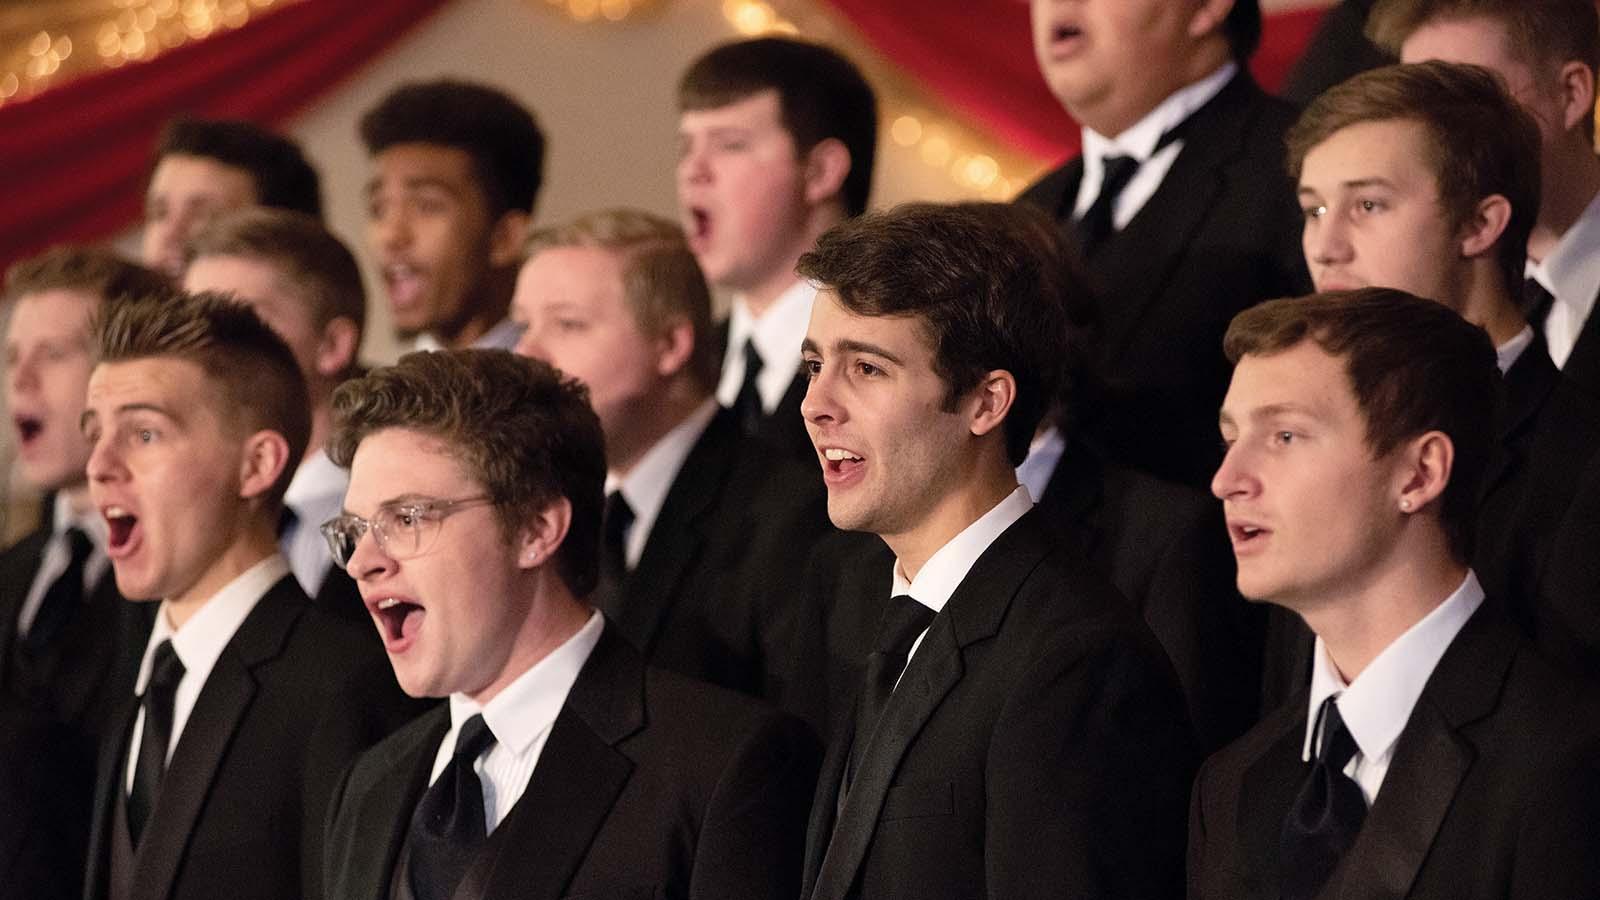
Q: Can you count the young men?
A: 13